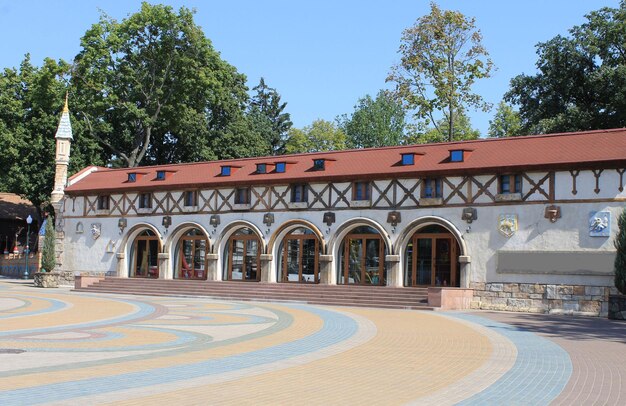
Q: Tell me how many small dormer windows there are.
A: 8